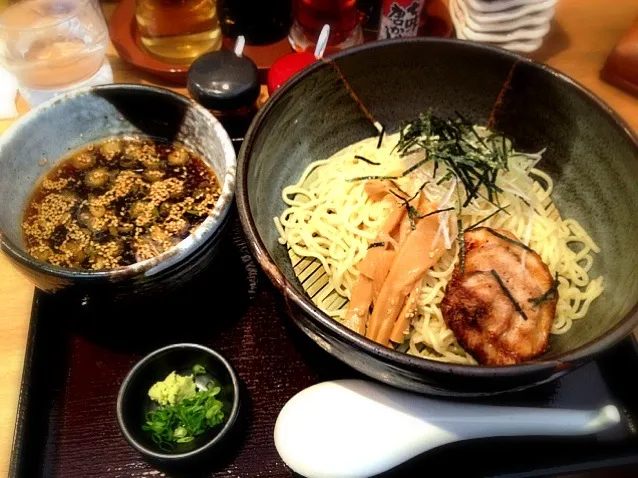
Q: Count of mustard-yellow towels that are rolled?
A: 0